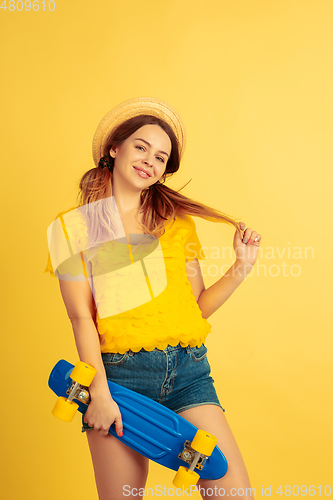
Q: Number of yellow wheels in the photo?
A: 4